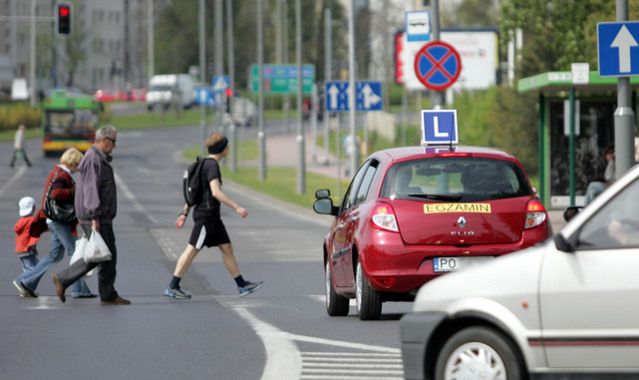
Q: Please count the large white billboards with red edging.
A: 1